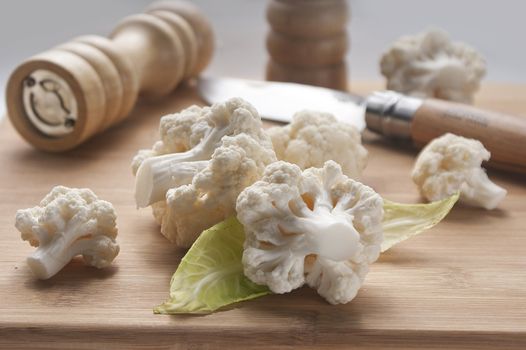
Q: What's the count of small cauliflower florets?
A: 2